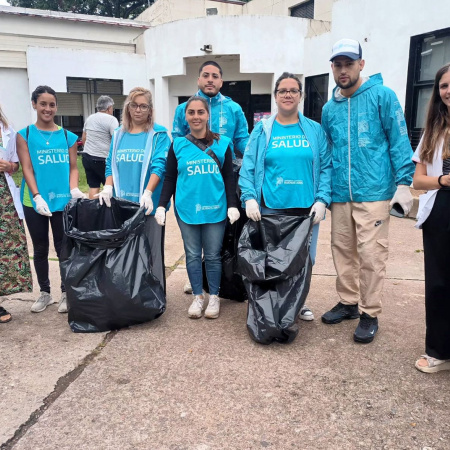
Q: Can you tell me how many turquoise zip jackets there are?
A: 4